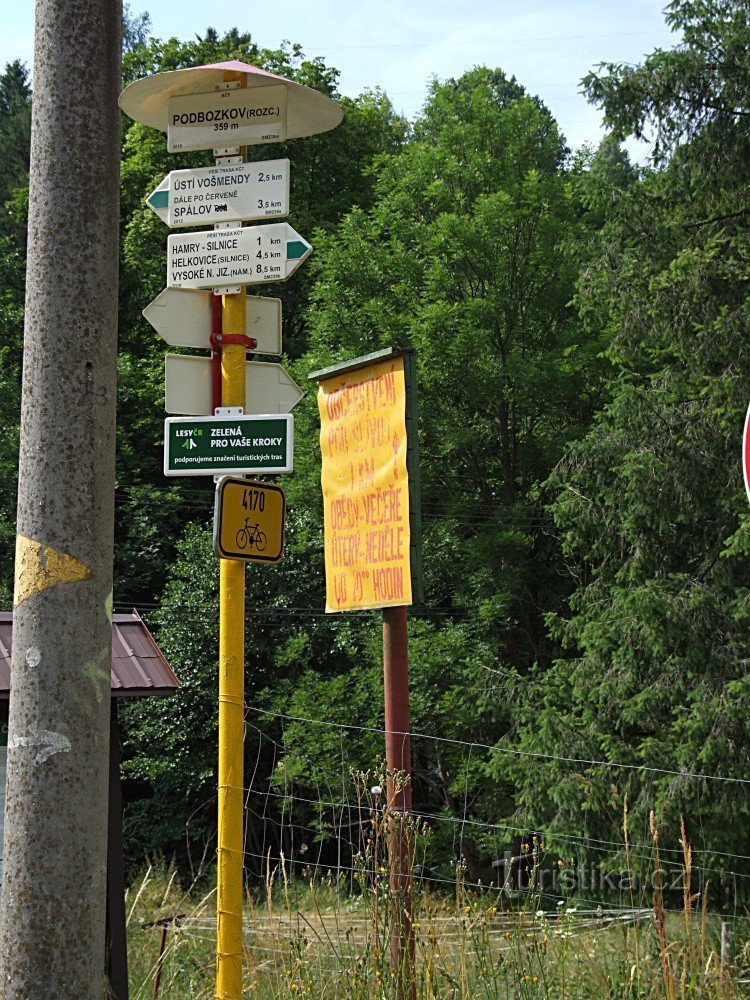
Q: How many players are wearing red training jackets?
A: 0